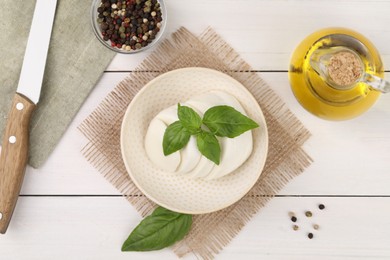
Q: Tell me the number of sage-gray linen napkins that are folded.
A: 1